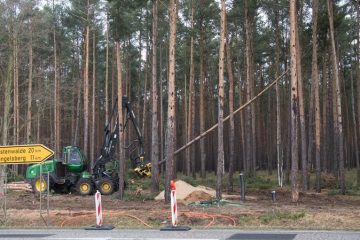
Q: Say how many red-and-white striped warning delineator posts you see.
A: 2